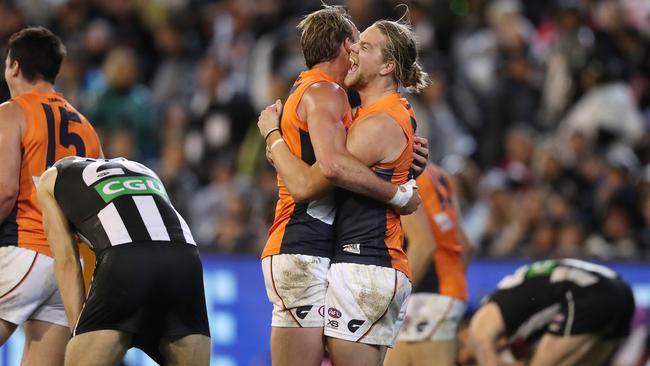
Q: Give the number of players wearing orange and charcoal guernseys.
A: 4